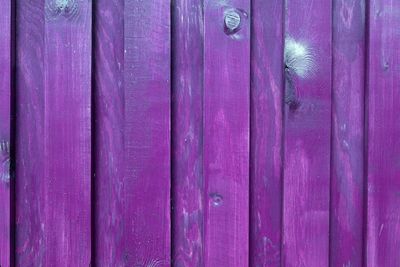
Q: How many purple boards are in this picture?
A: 11